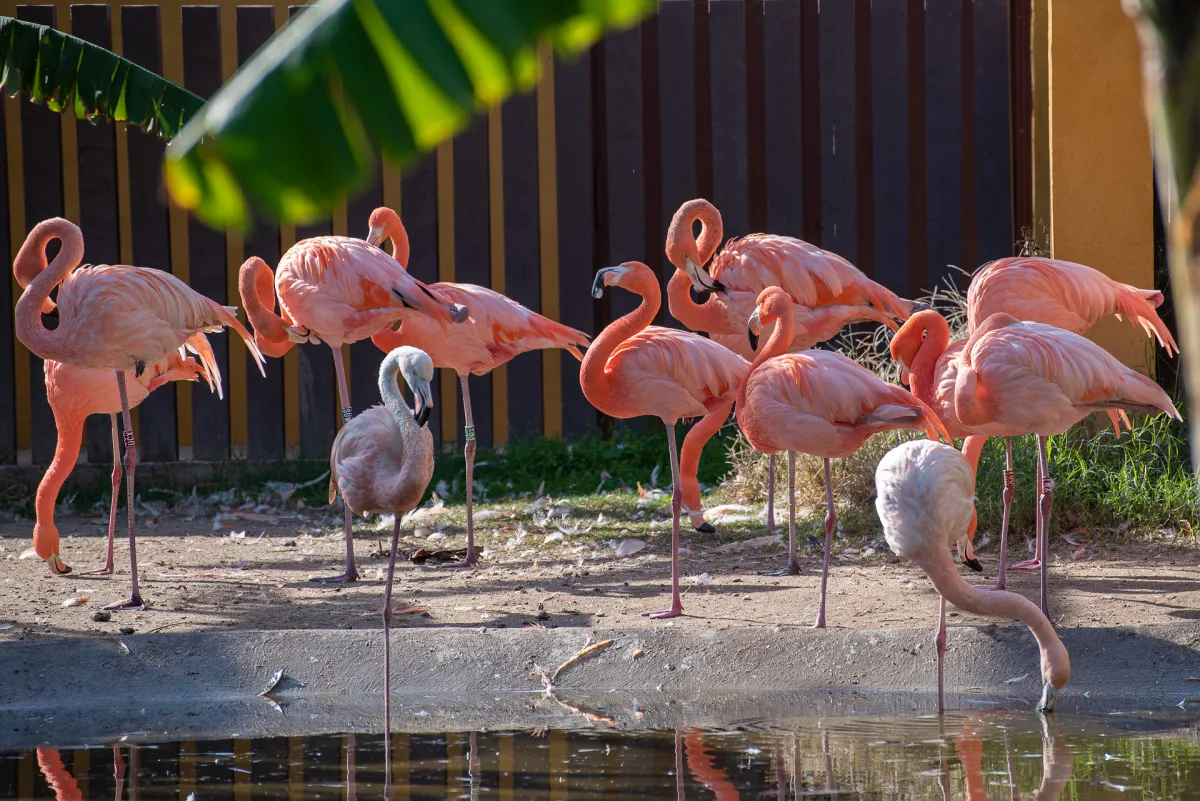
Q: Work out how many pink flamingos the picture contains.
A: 11